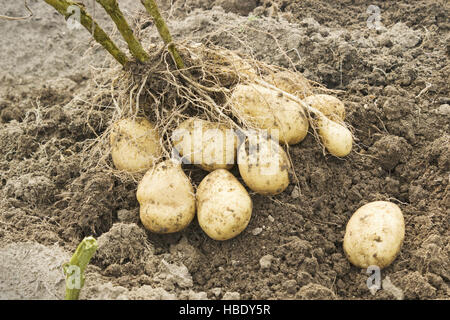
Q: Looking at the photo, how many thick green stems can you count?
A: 4